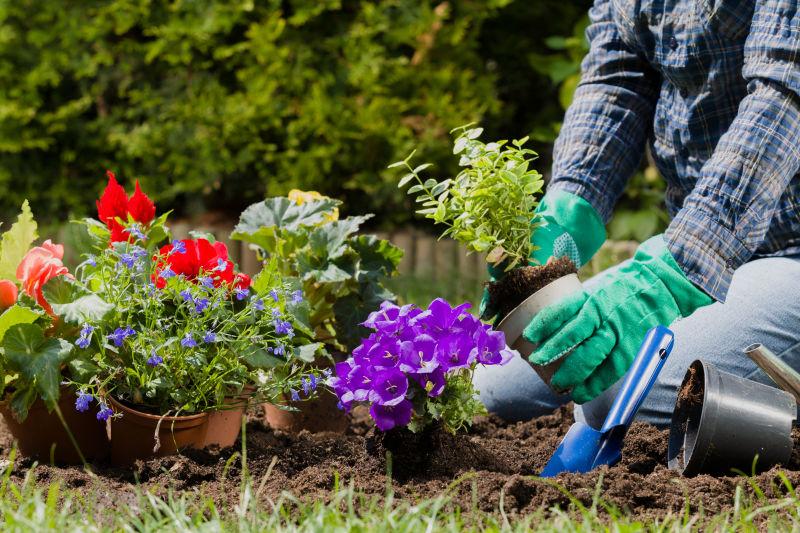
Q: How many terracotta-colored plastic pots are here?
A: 4